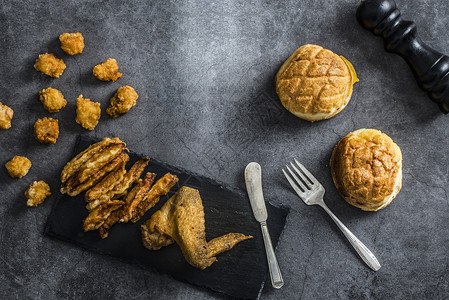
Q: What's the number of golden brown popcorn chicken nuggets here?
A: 10